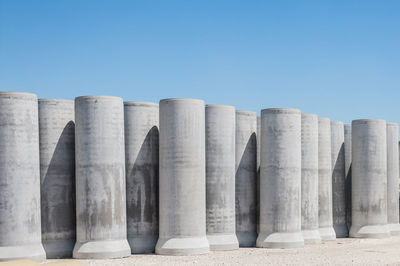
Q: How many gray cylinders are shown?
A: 15